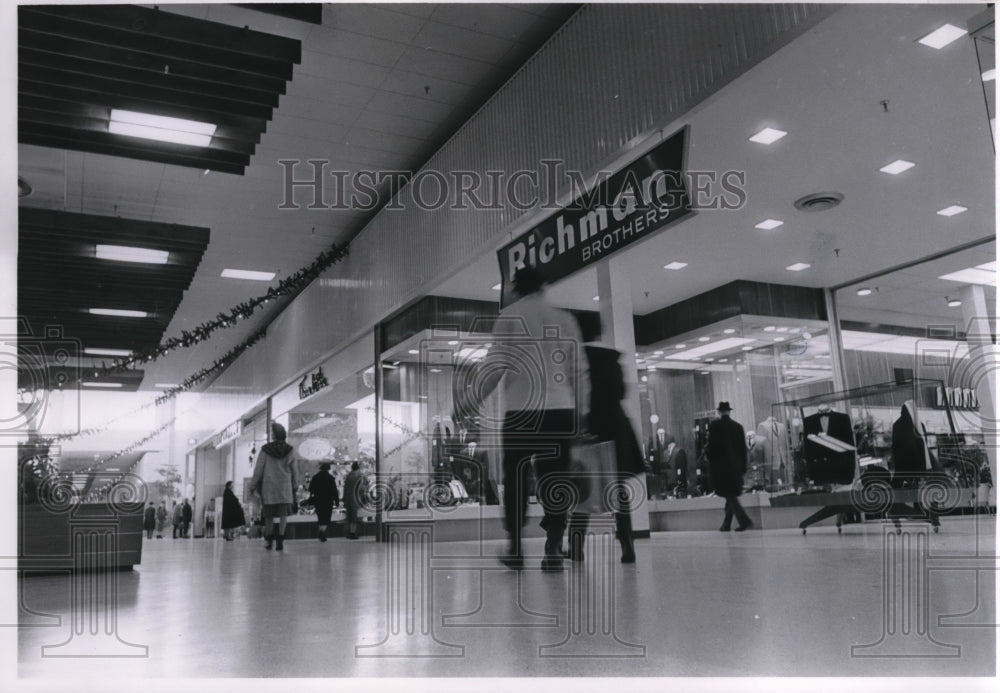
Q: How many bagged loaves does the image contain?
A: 0